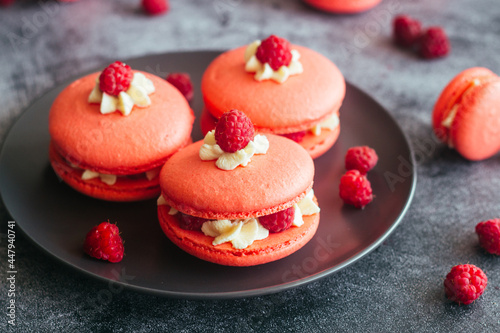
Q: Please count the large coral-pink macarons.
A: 3